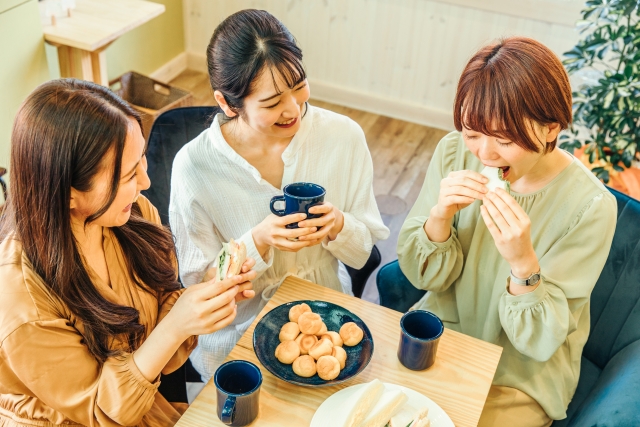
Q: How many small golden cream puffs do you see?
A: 12